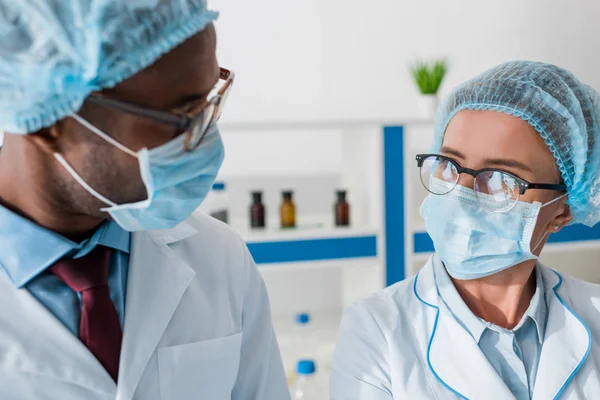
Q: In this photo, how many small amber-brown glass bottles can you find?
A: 3